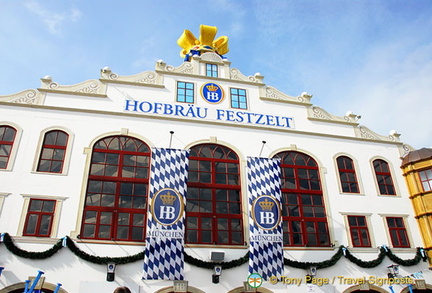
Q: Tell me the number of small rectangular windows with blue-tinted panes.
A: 3